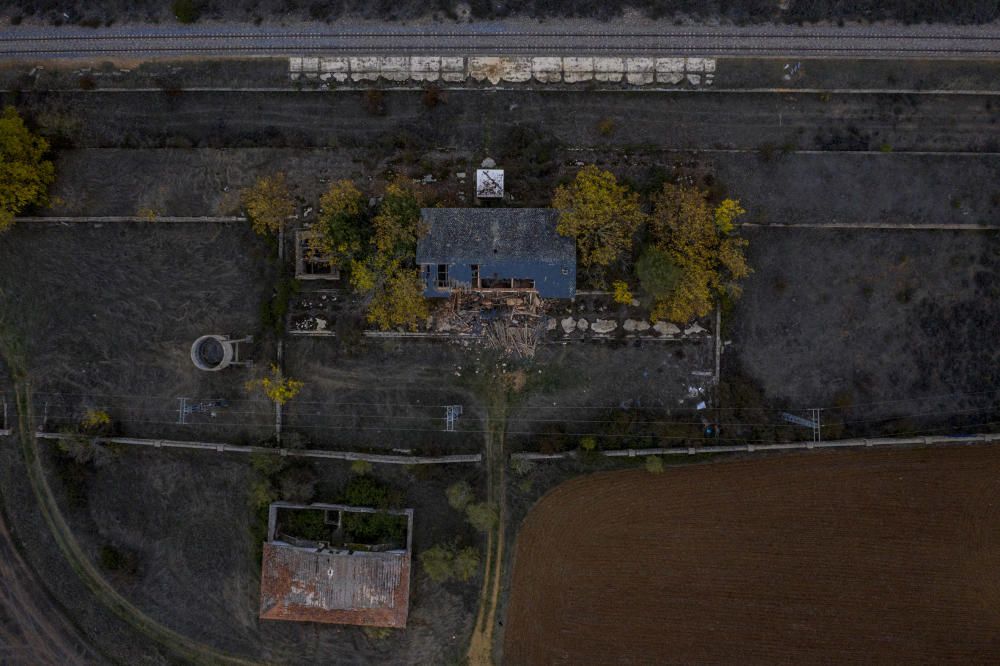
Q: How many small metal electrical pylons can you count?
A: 3